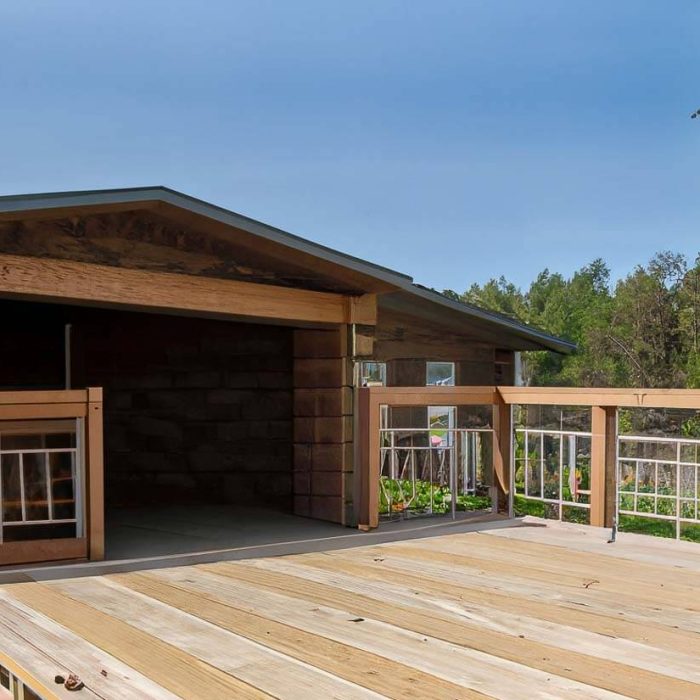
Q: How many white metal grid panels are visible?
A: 4